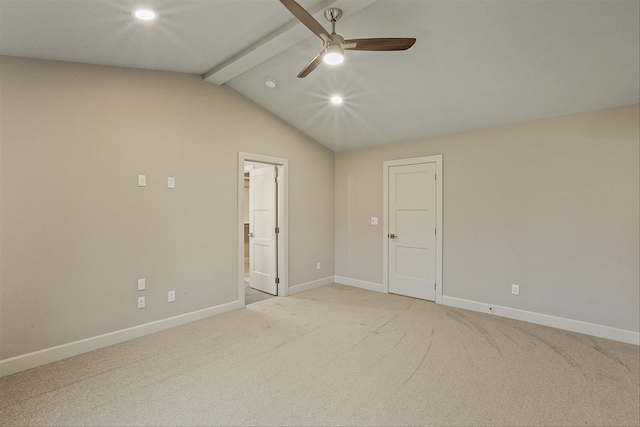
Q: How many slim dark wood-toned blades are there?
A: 3